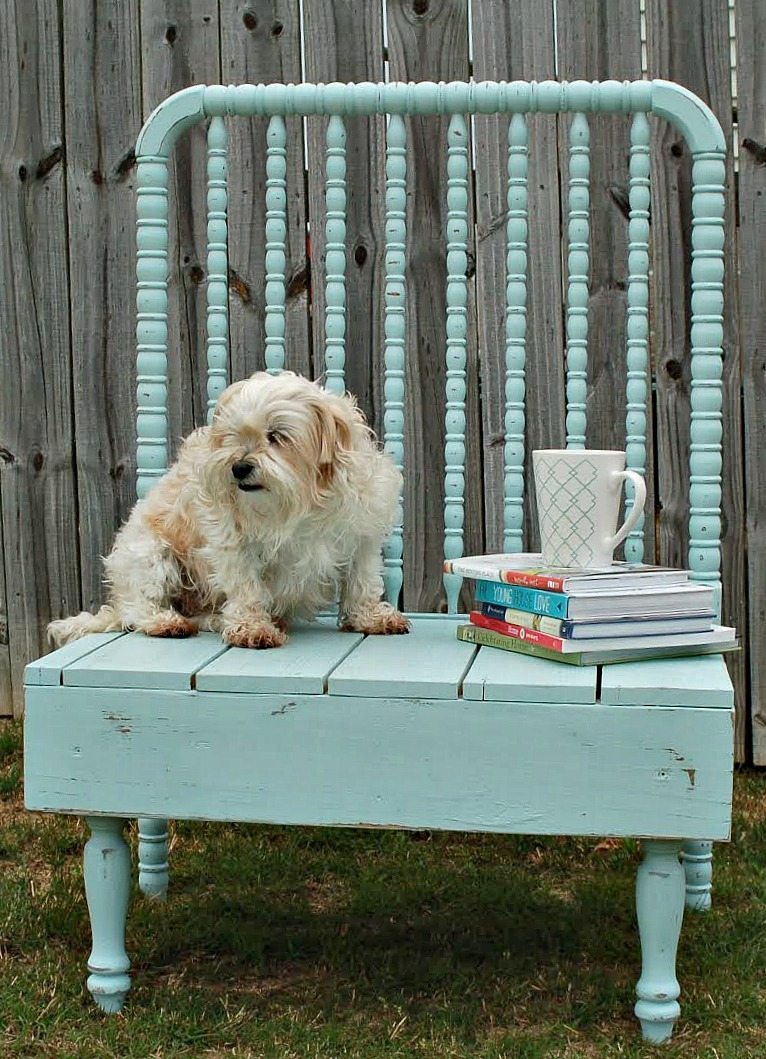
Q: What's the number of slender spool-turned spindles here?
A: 8